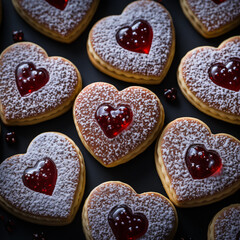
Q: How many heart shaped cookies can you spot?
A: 10